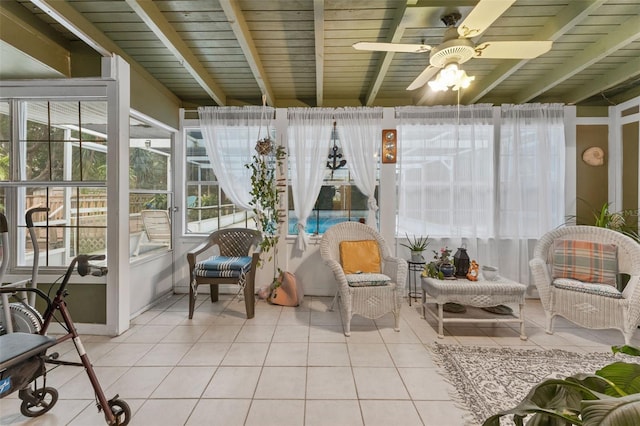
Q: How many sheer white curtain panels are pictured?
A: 5